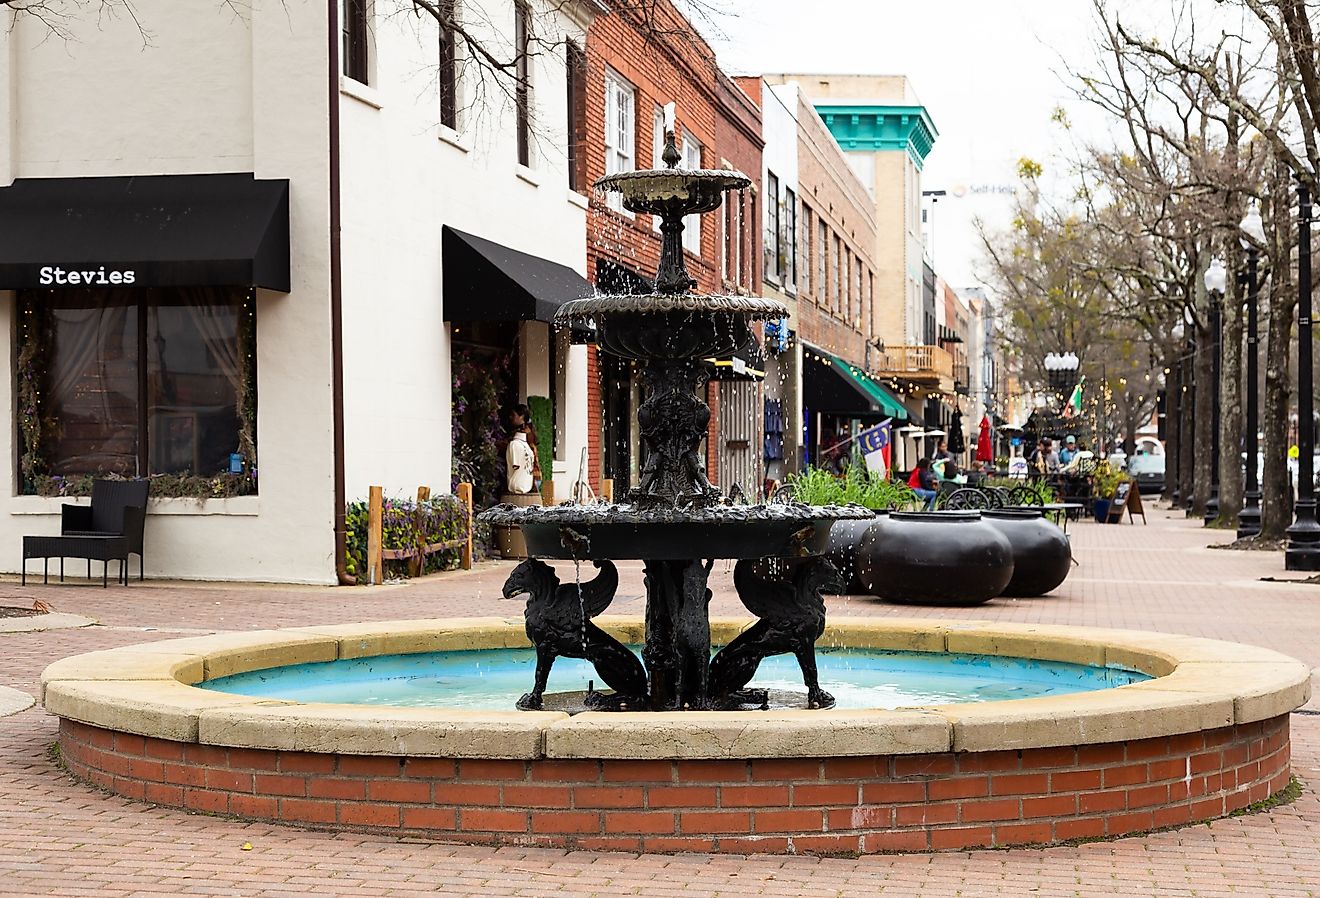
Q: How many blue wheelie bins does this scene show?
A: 0